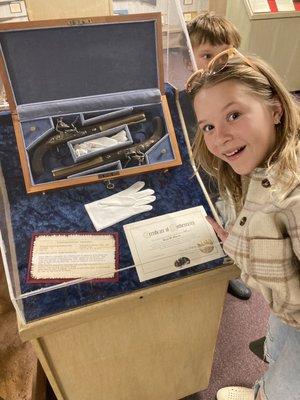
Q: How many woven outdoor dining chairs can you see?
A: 0